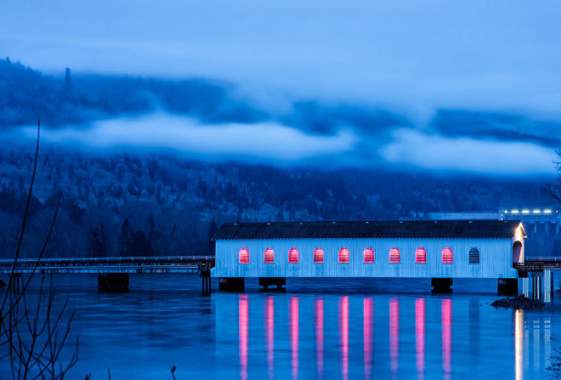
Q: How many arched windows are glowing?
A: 9